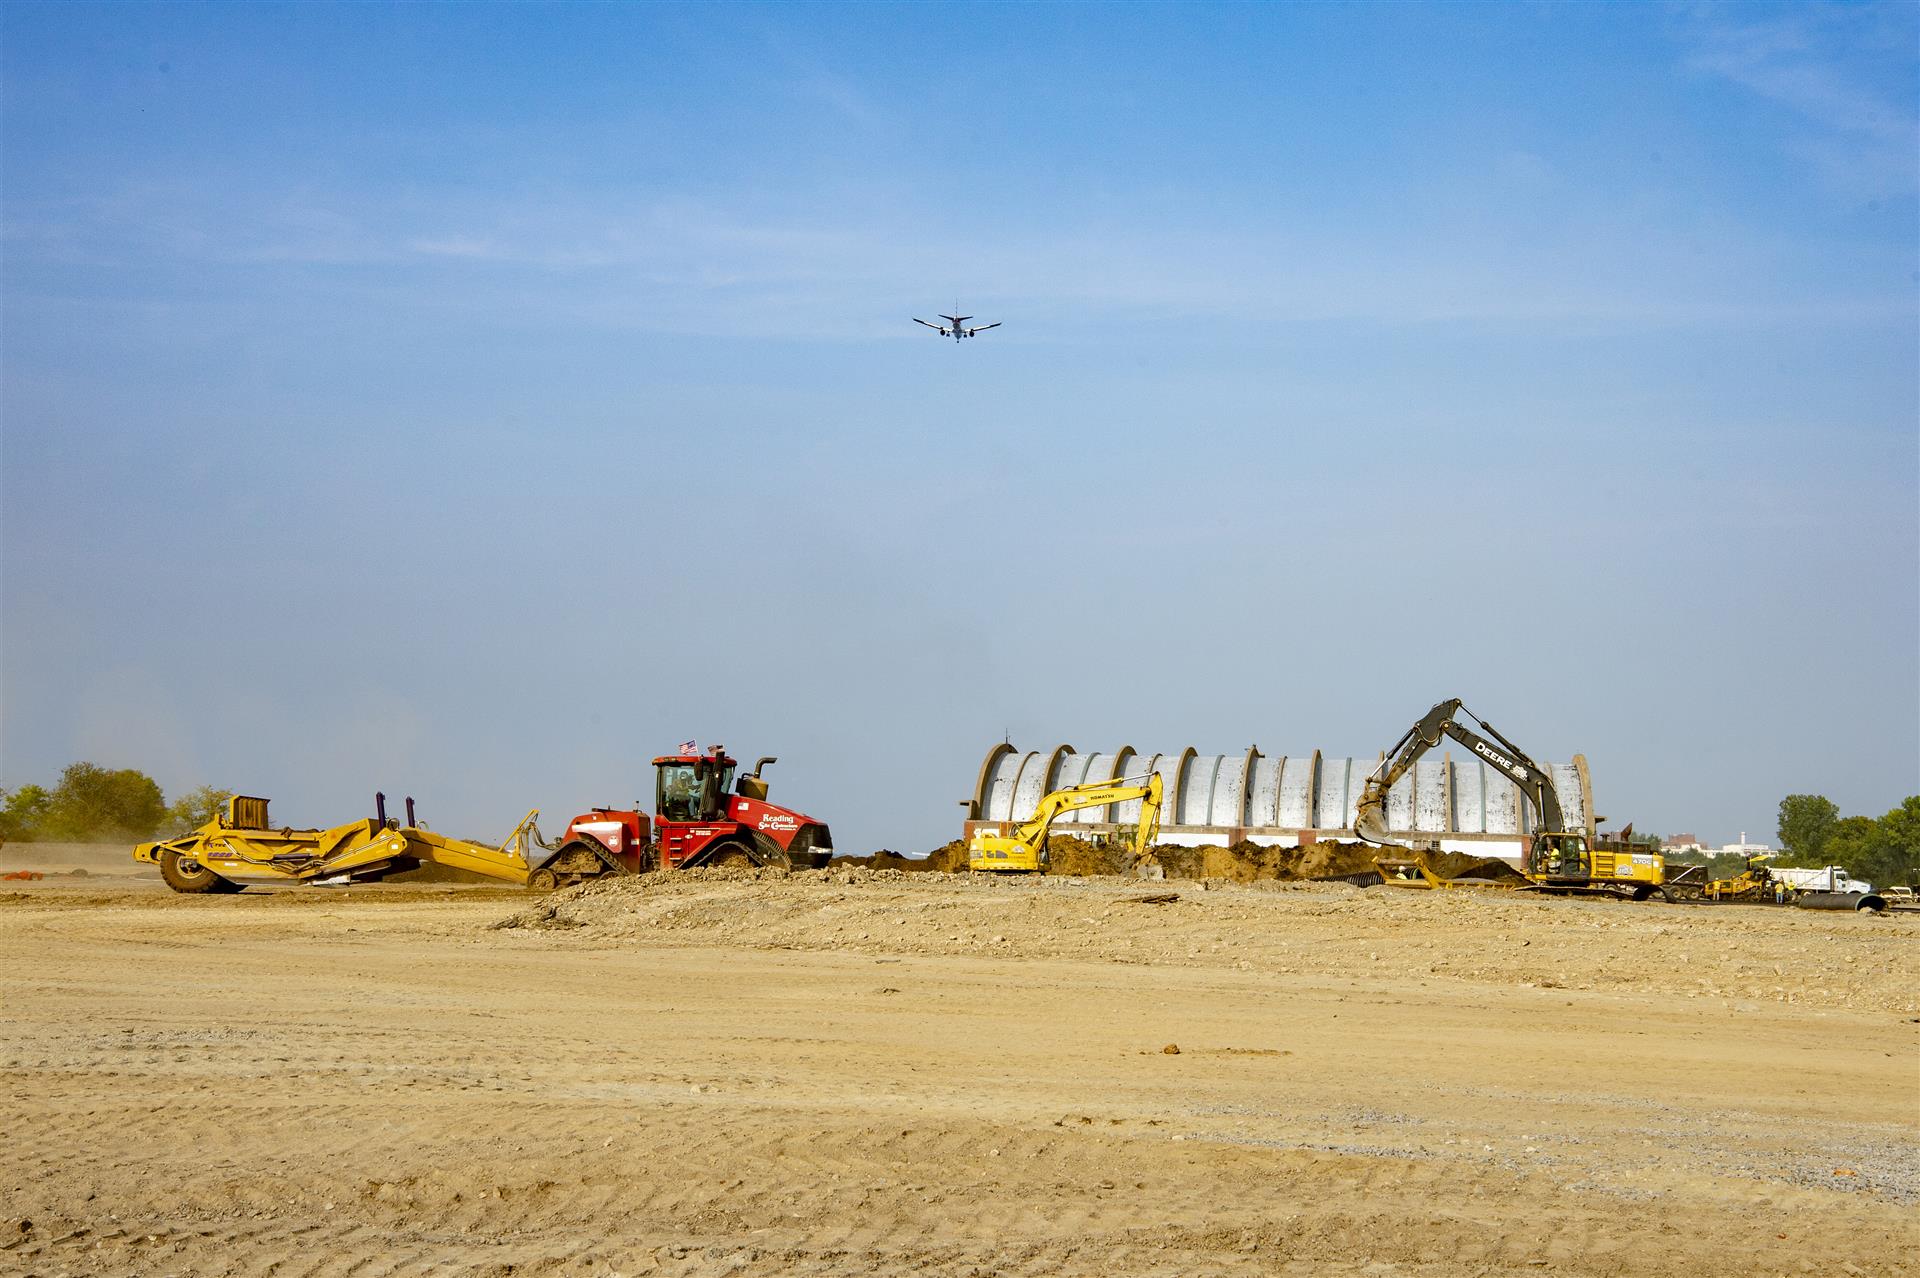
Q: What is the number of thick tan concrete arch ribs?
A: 10